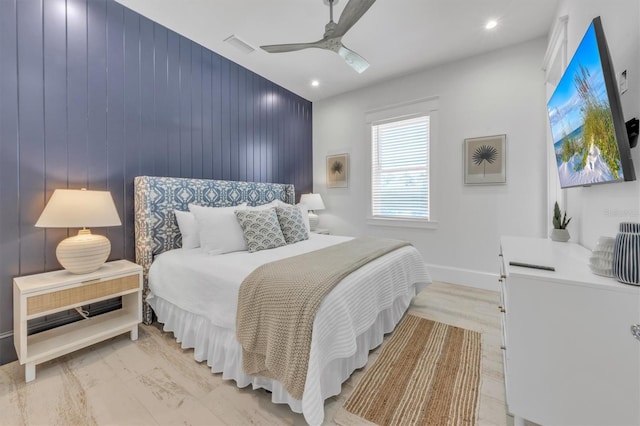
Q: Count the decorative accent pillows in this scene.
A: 2